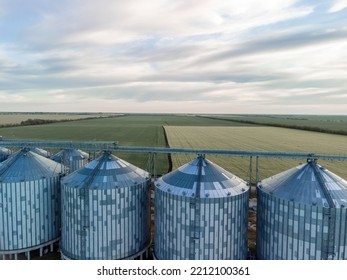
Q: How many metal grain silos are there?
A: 7